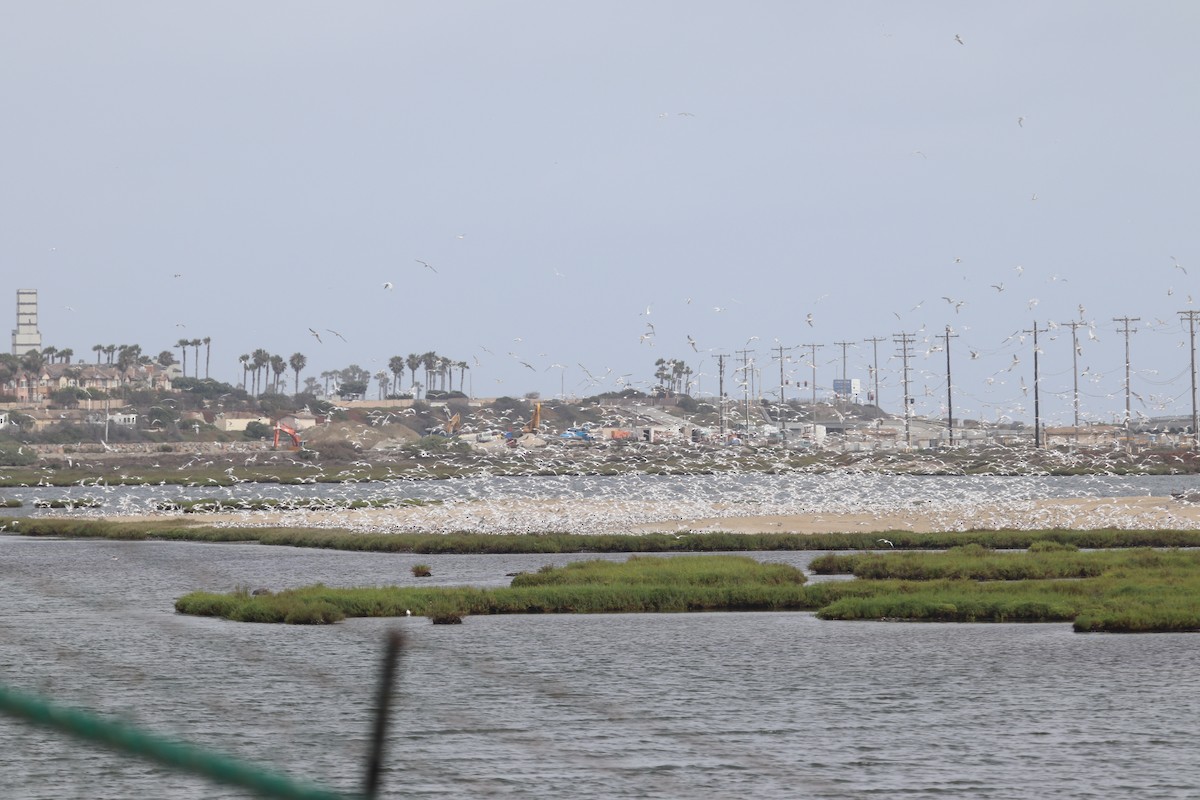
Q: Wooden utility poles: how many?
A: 12